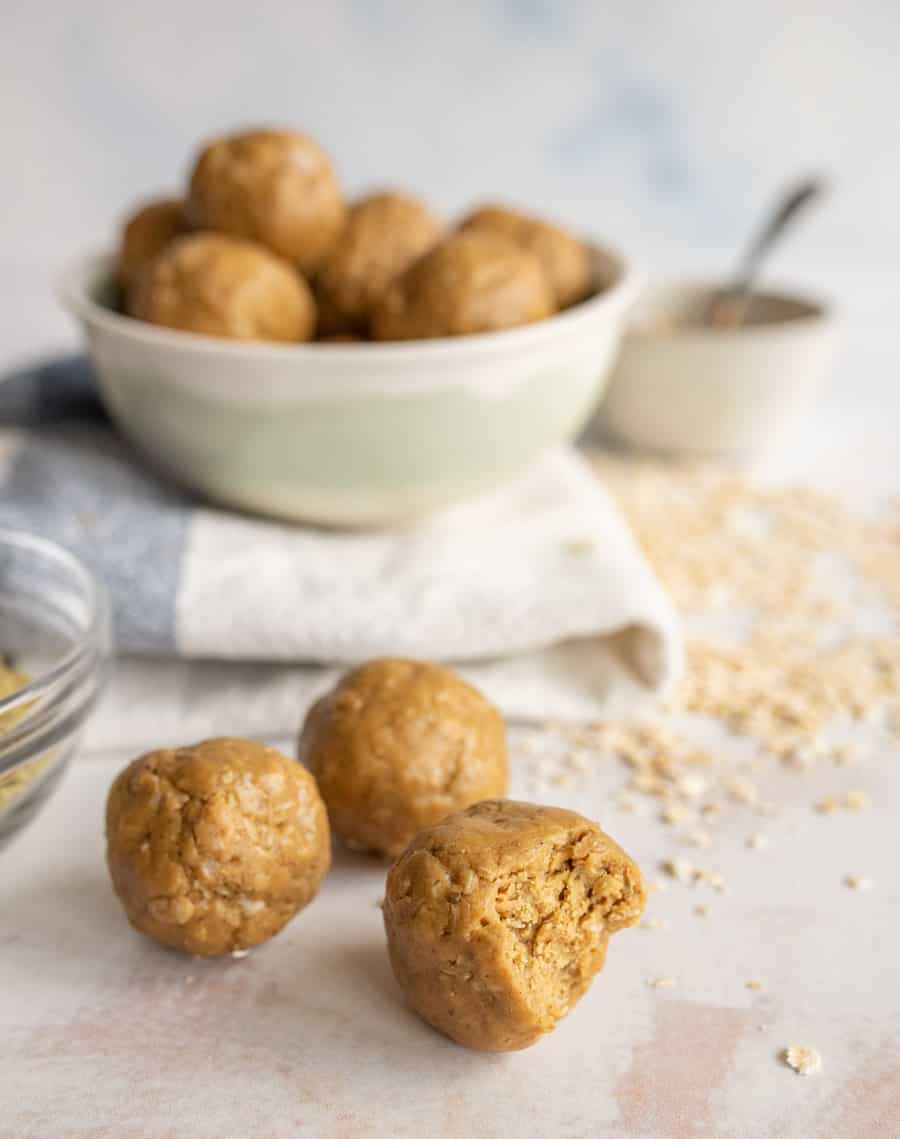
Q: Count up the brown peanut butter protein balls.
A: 9